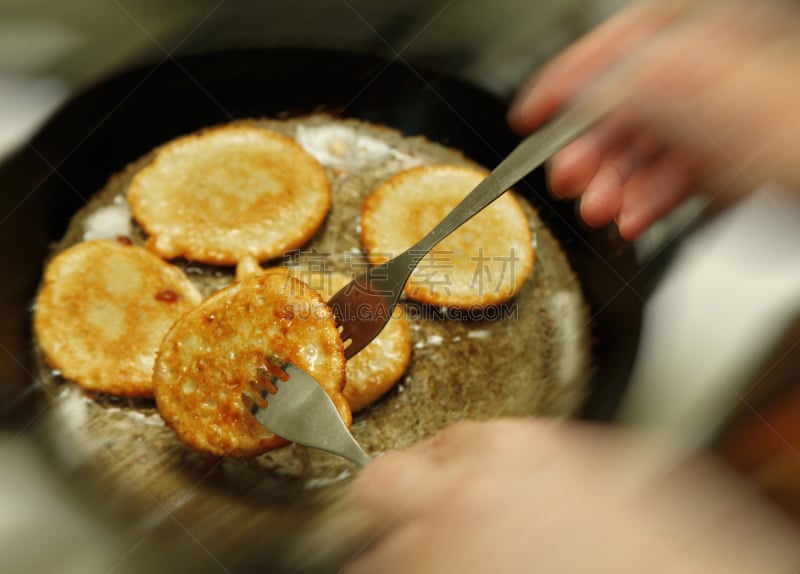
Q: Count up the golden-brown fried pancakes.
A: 5